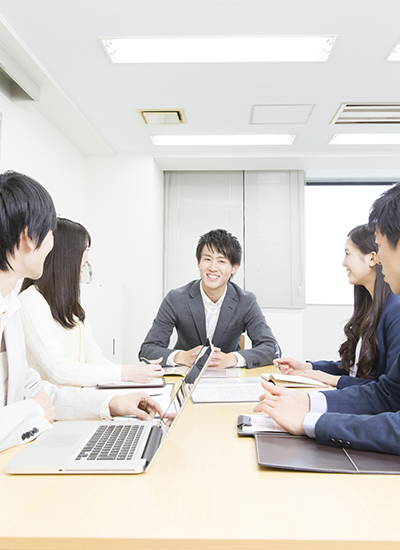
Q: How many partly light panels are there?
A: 2